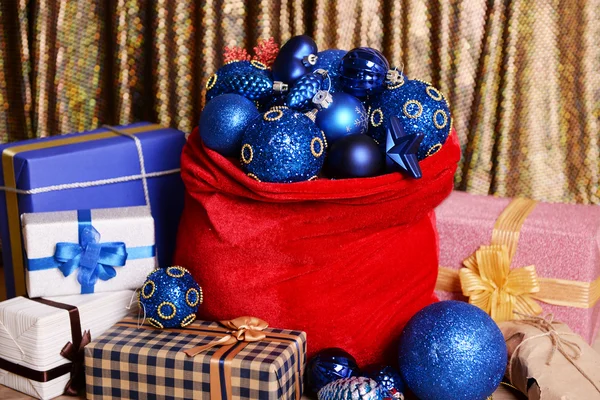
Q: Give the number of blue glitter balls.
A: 7